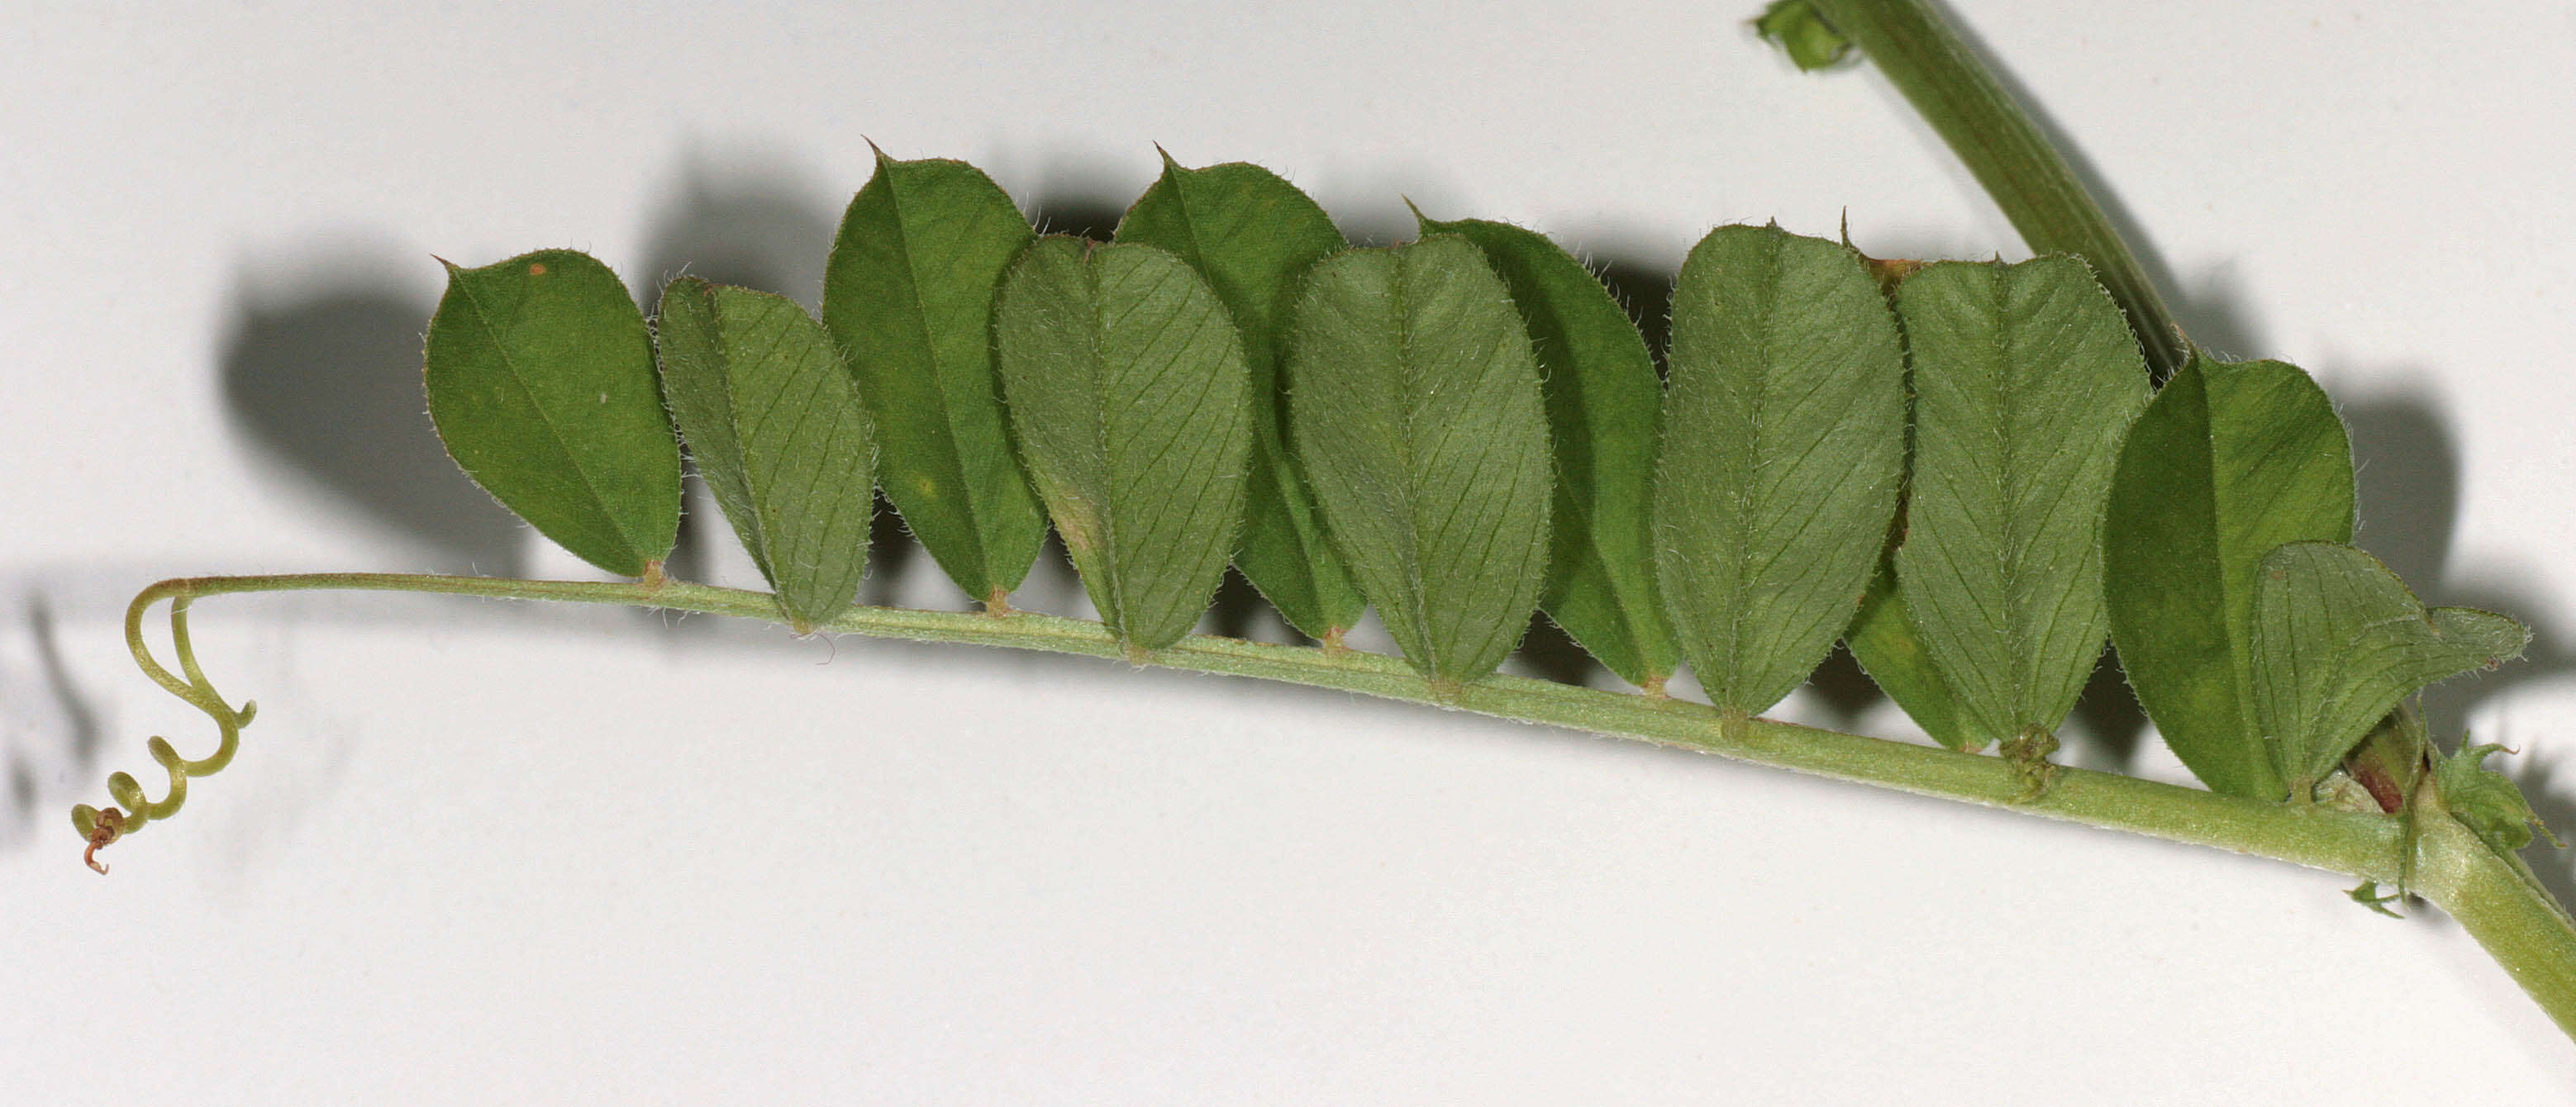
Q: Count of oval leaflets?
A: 12